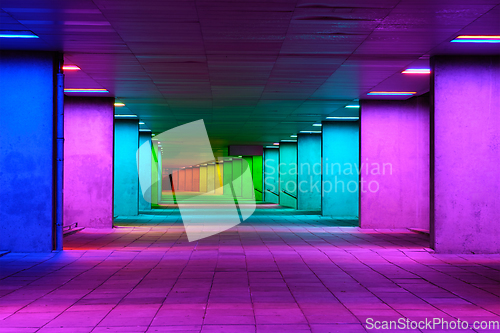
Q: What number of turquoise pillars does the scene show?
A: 6